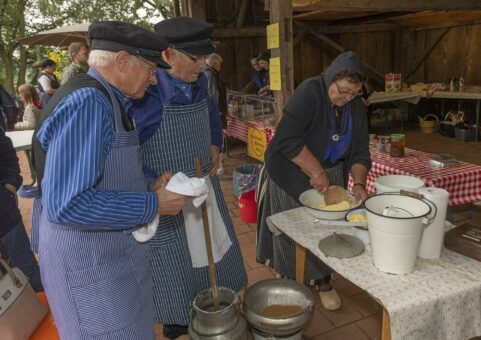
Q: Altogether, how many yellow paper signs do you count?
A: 3